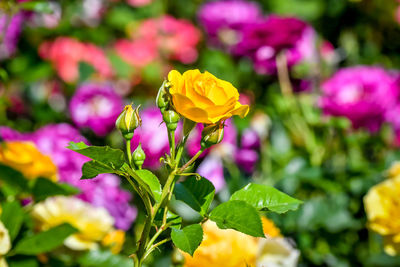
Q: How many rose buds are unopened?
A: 5